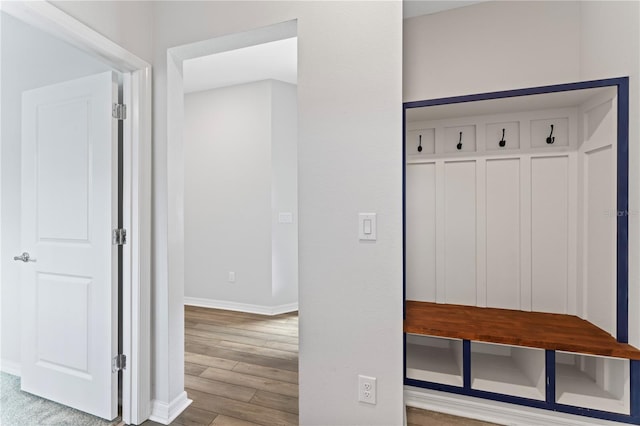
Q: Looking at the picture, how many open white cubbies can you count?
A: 3